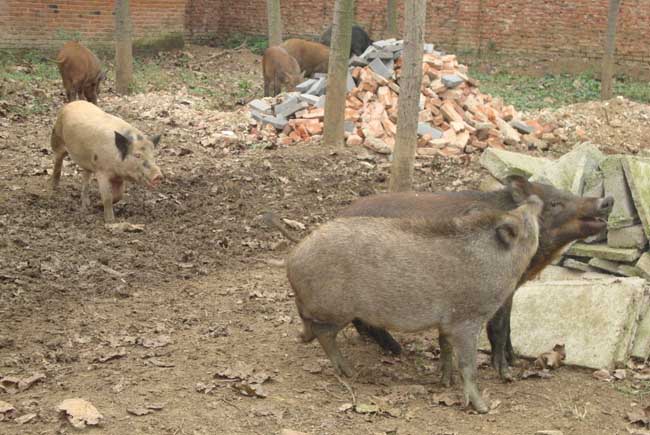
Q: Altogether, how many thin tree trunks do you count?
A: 6